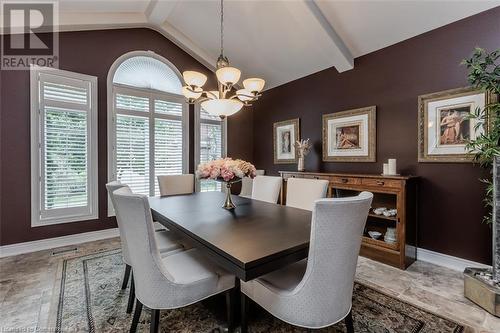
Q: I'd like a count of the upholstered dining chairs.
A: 7